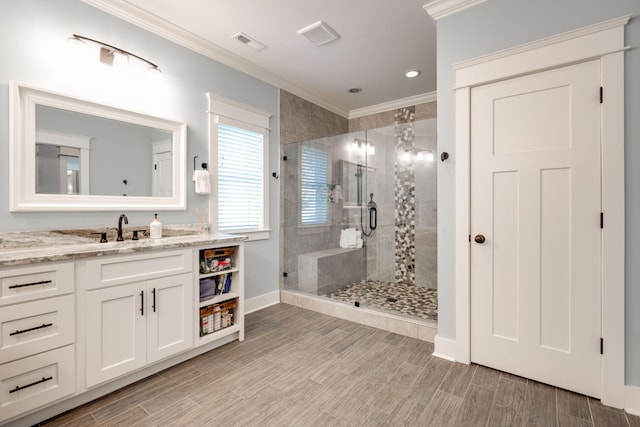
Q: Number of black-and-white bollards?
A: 0